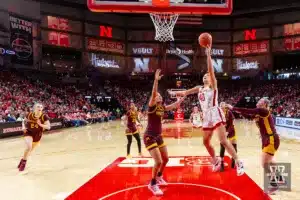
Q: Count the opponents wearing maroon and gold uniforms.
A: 5